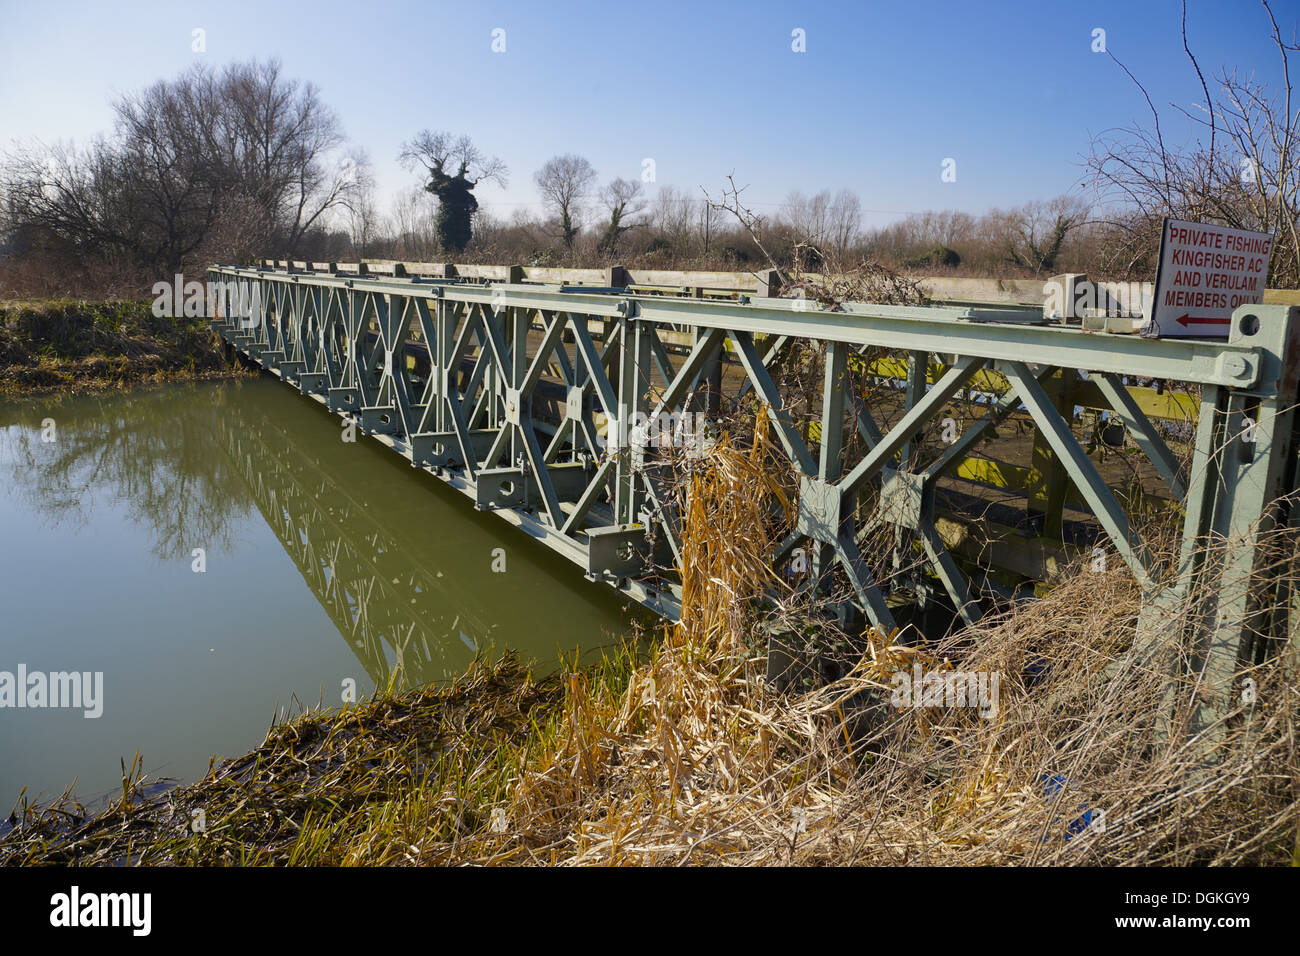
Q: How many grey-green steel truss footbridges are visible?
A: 1